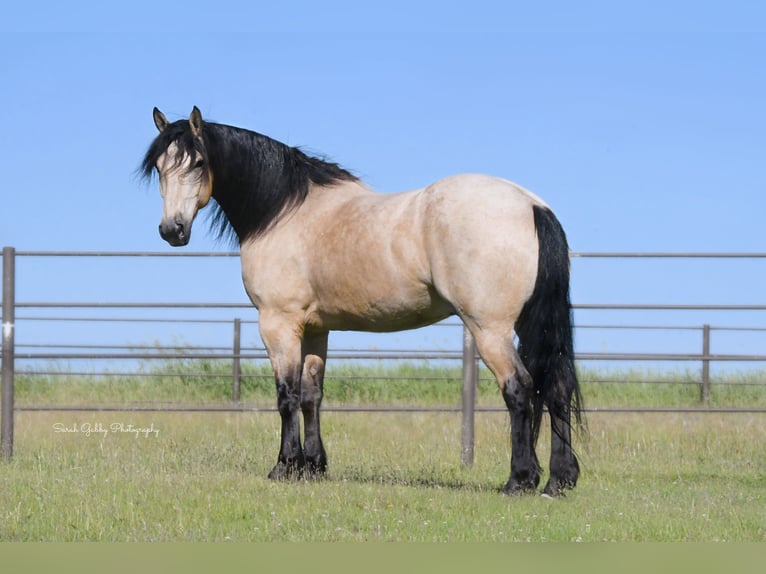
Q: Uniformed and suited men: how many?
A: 0